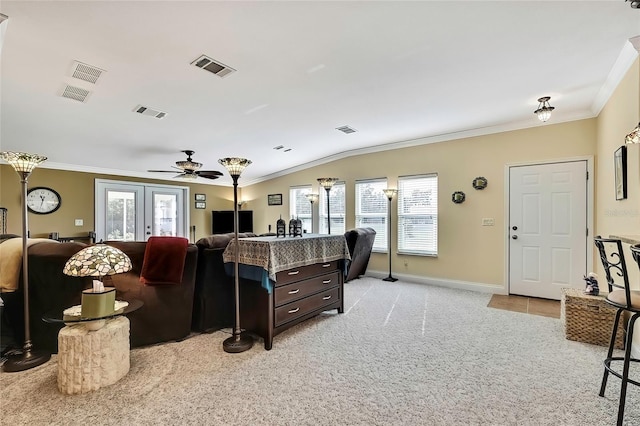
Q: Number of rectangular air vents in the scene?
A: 6